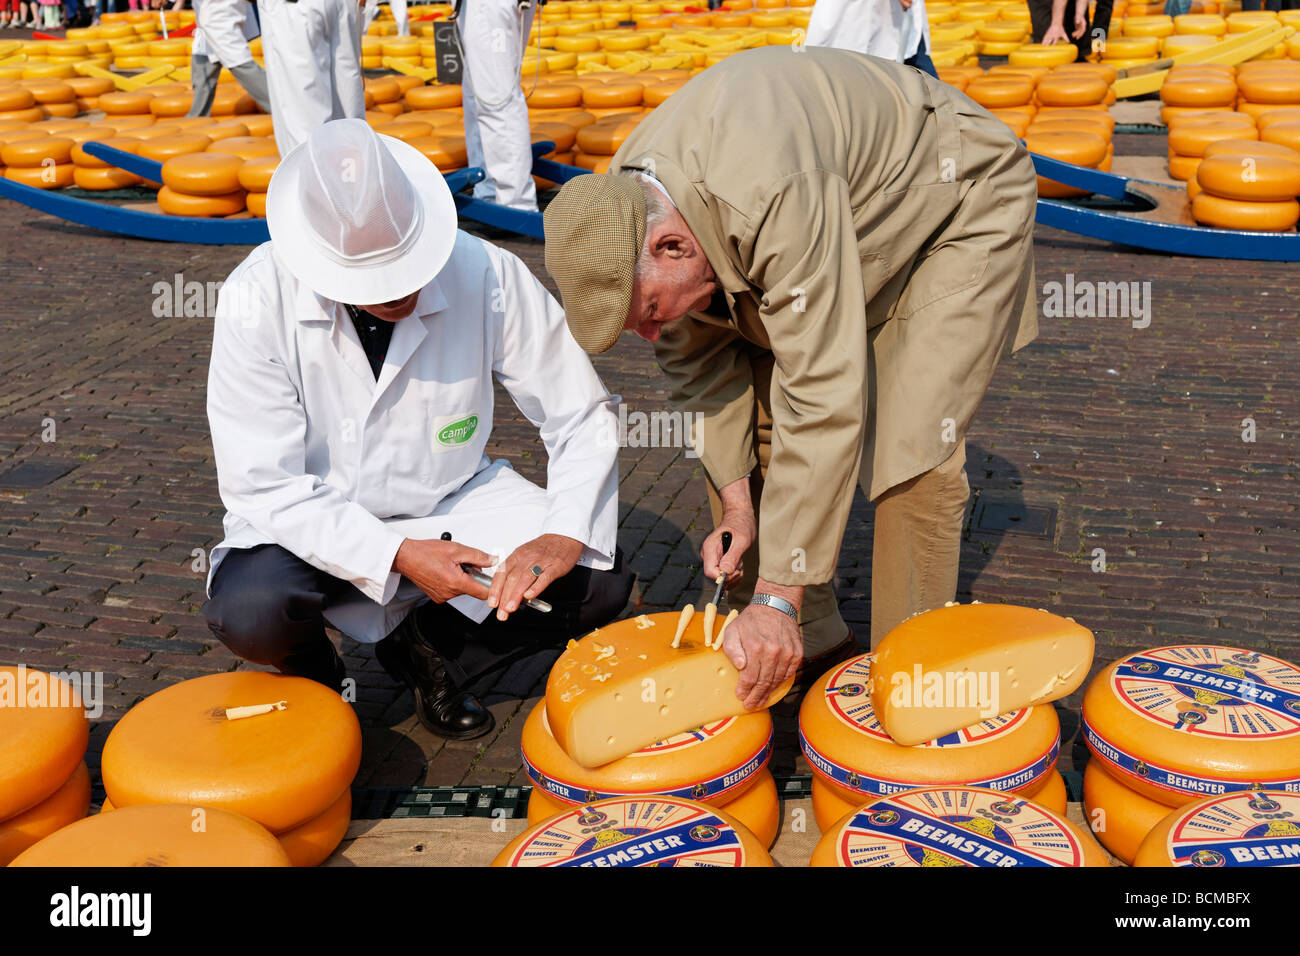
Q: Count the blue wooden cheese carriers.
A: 3